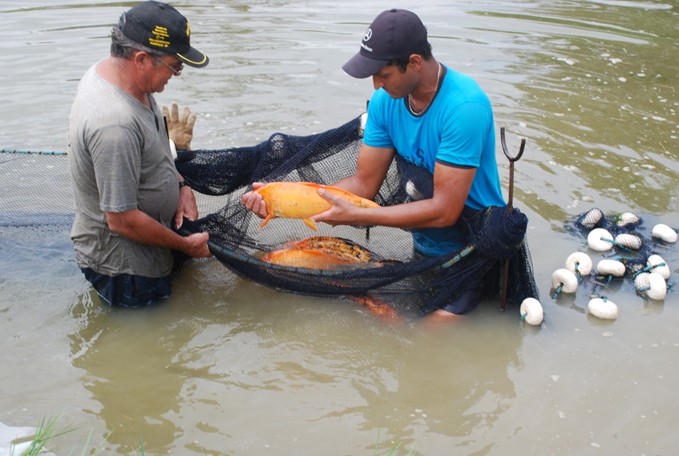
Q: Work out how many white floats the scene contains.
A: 13